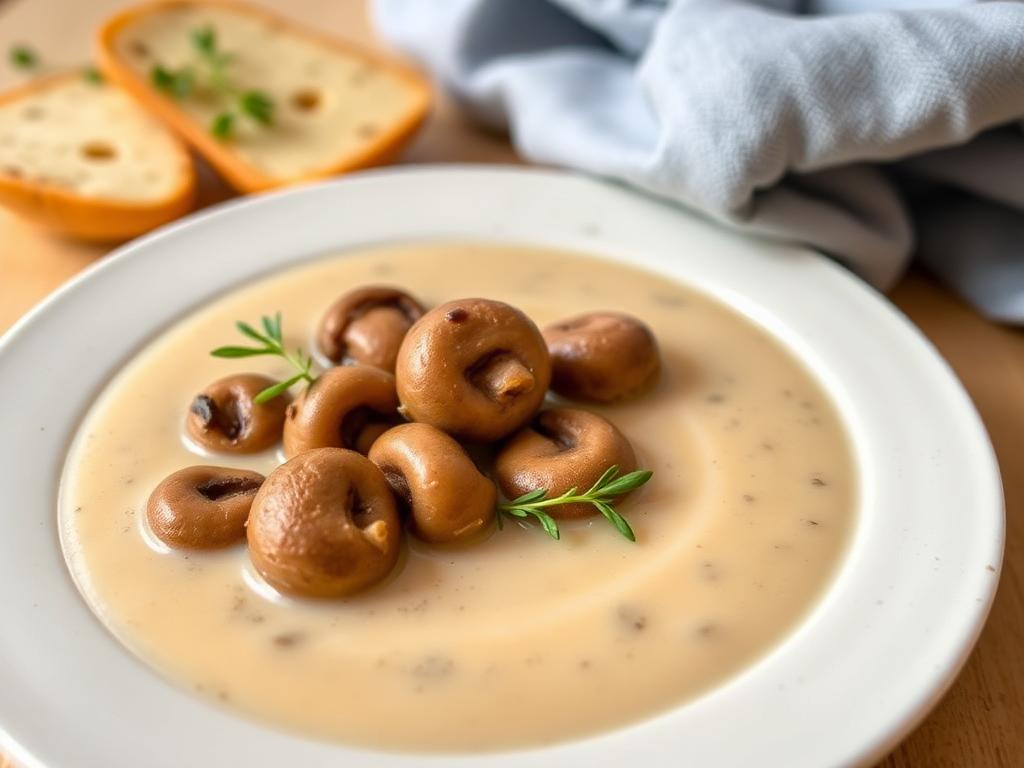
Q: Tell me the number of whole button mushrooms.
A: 9